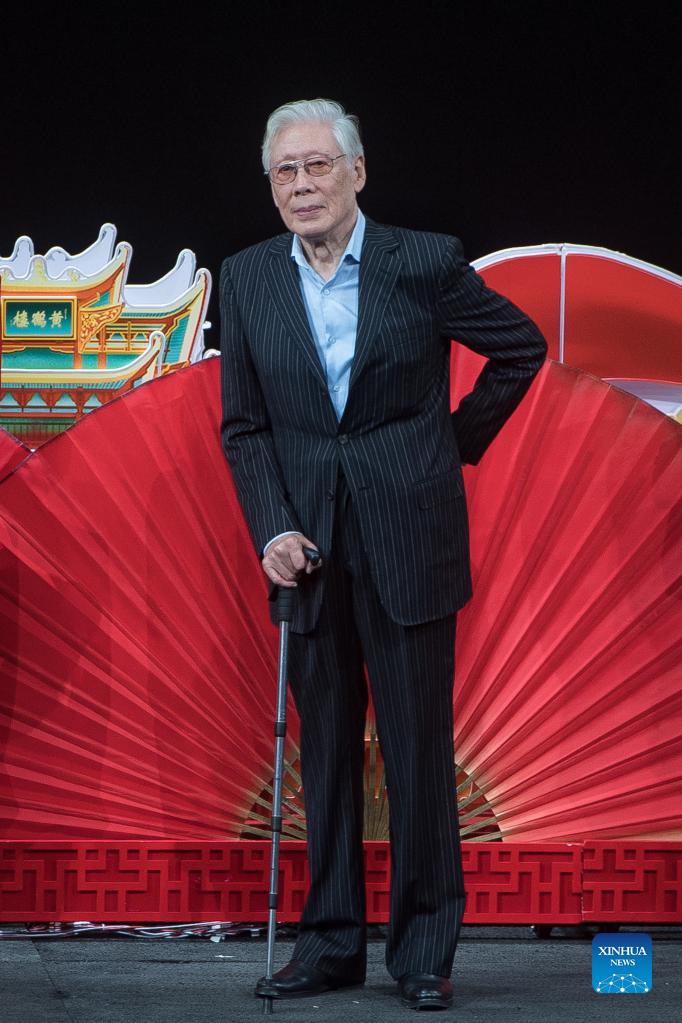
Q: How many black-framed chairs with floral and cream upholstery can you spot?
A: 0